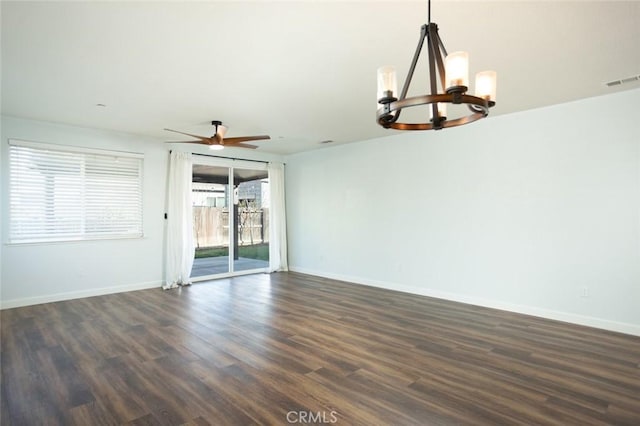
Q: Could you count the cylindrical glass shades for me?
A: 5